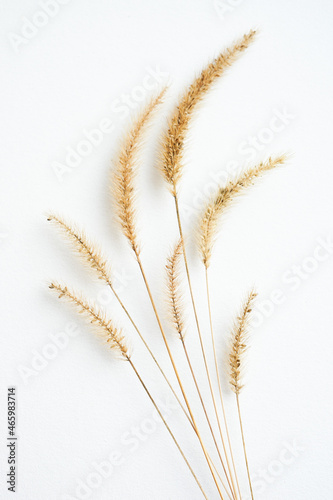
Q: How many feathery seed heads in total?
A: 7